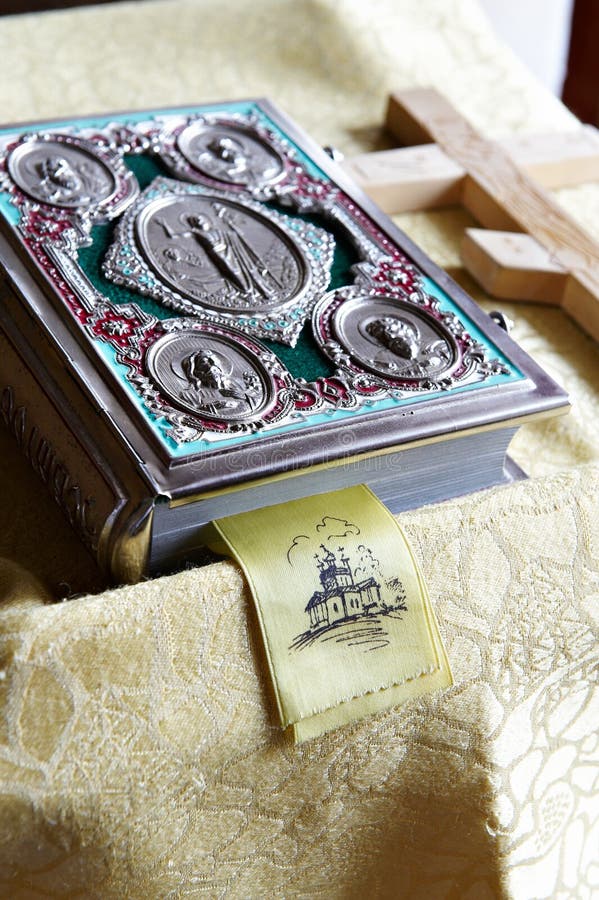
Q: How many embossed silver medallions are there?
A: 5